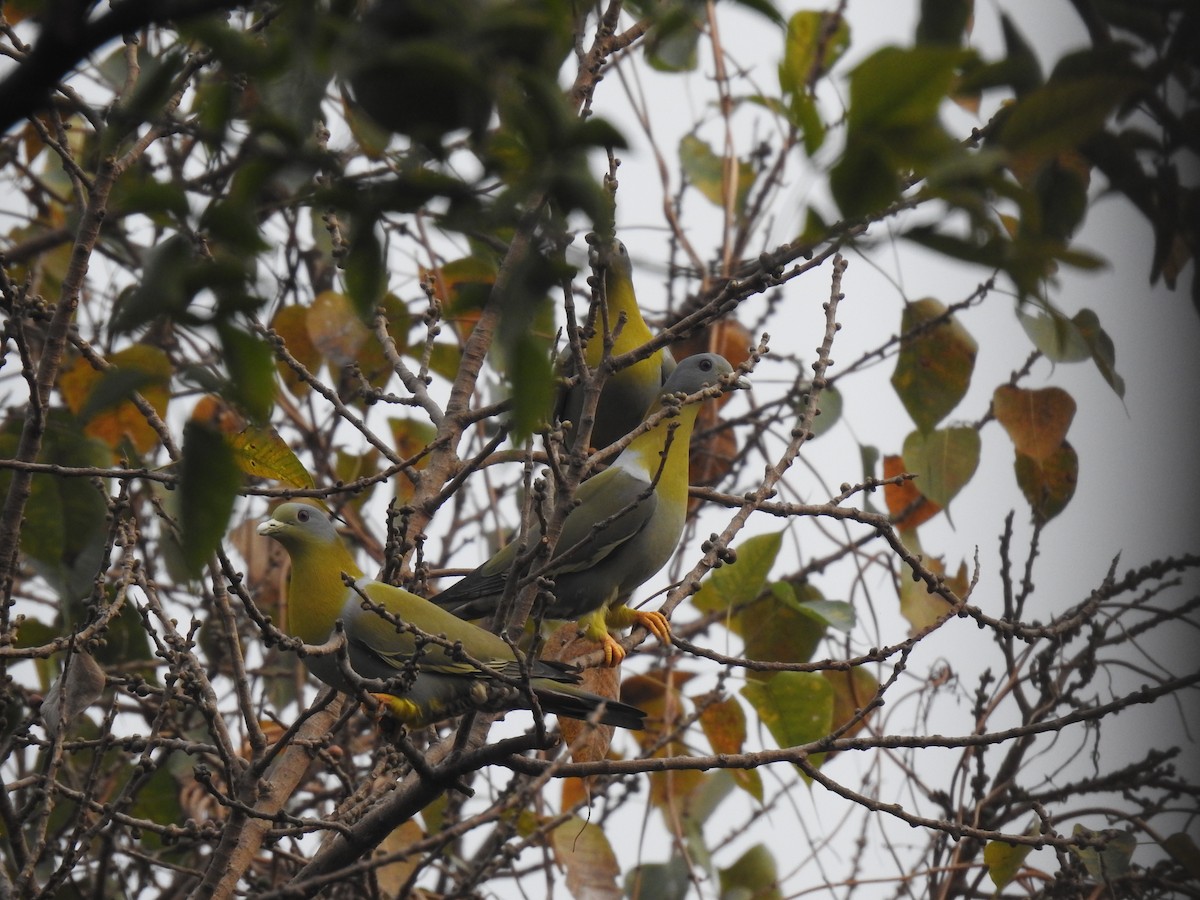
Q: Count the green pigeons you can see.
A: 3